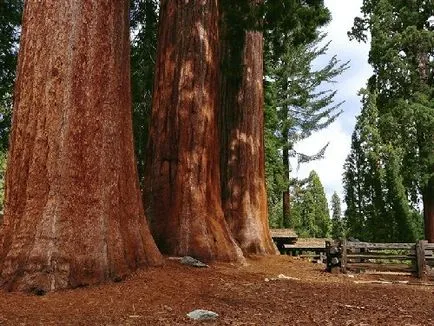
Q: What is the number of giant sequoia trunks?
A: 3